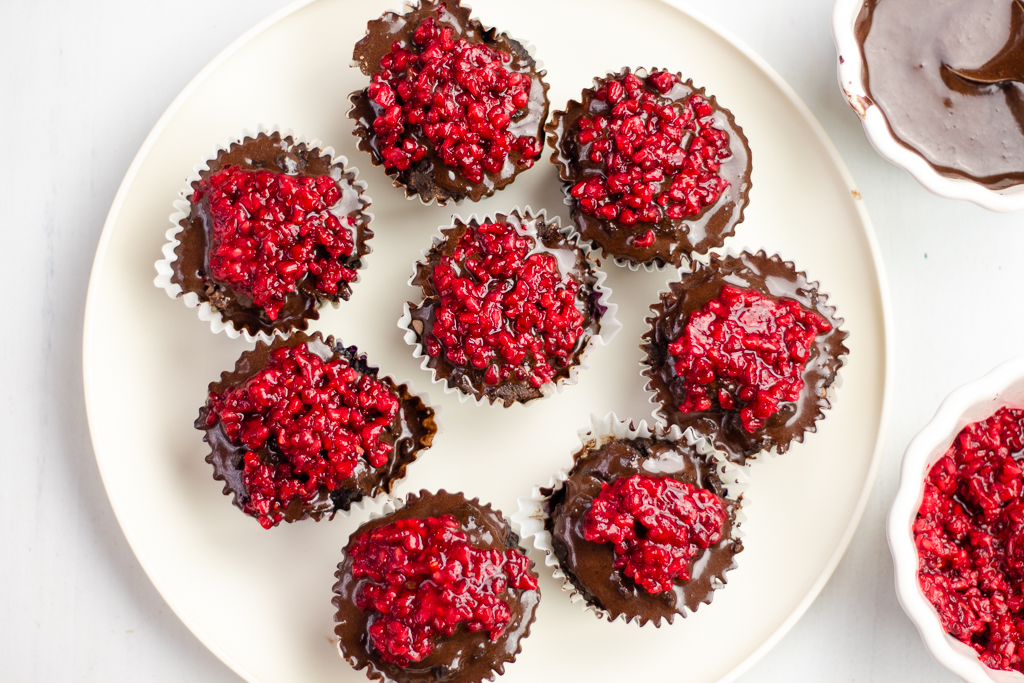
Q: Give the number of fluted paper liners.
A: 8